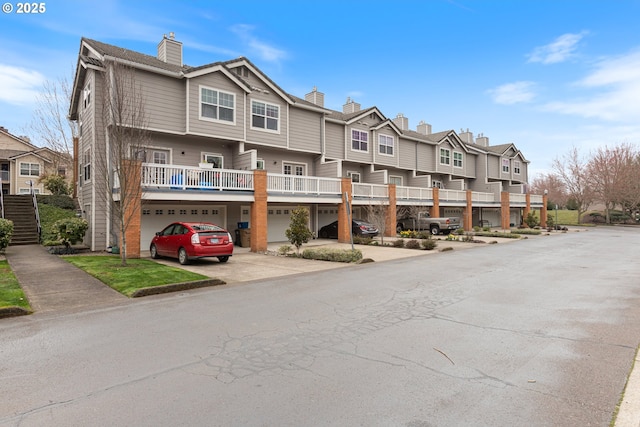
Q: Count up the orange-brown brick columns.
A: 9